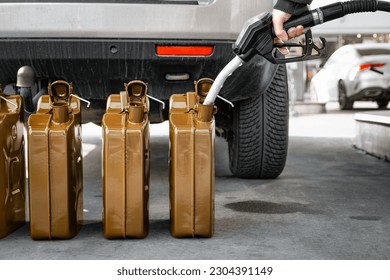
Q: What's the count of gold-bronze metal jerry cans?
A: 4